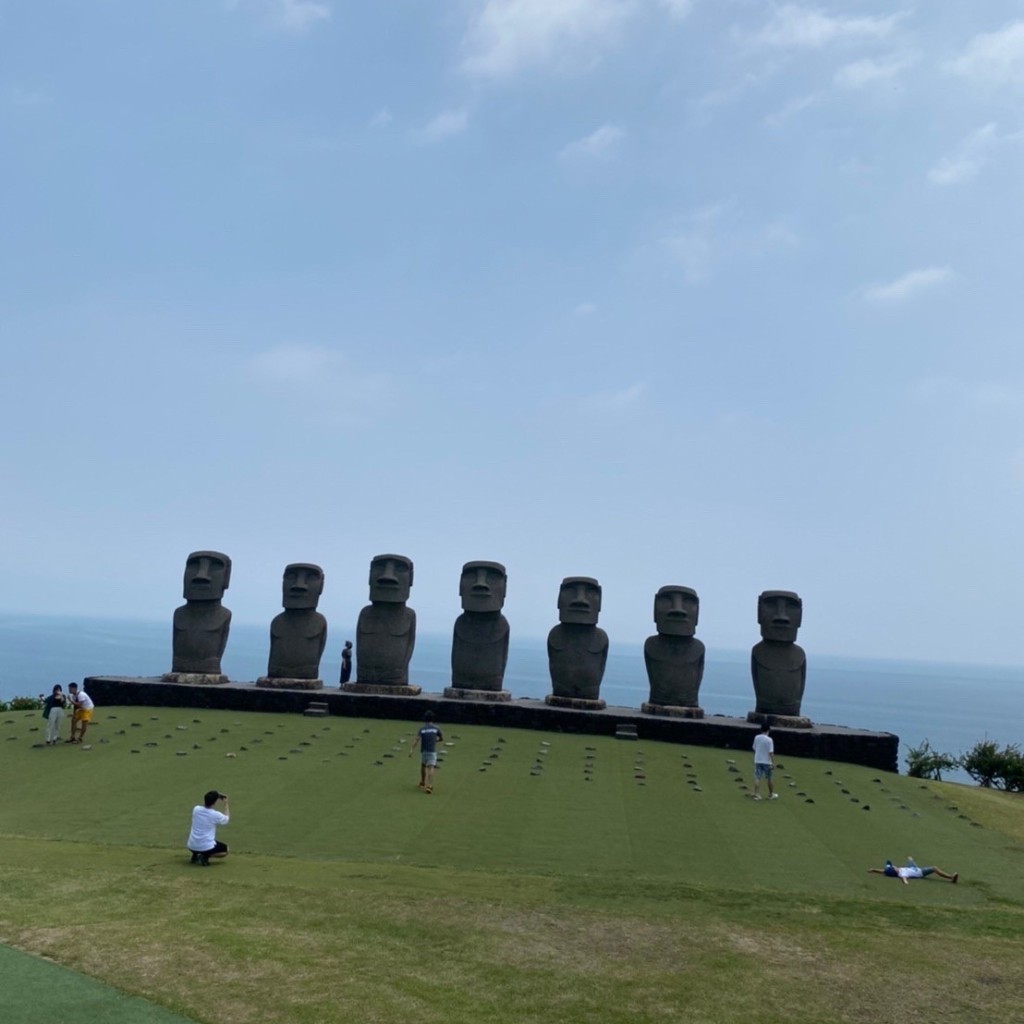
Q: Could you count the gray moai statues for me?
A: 7